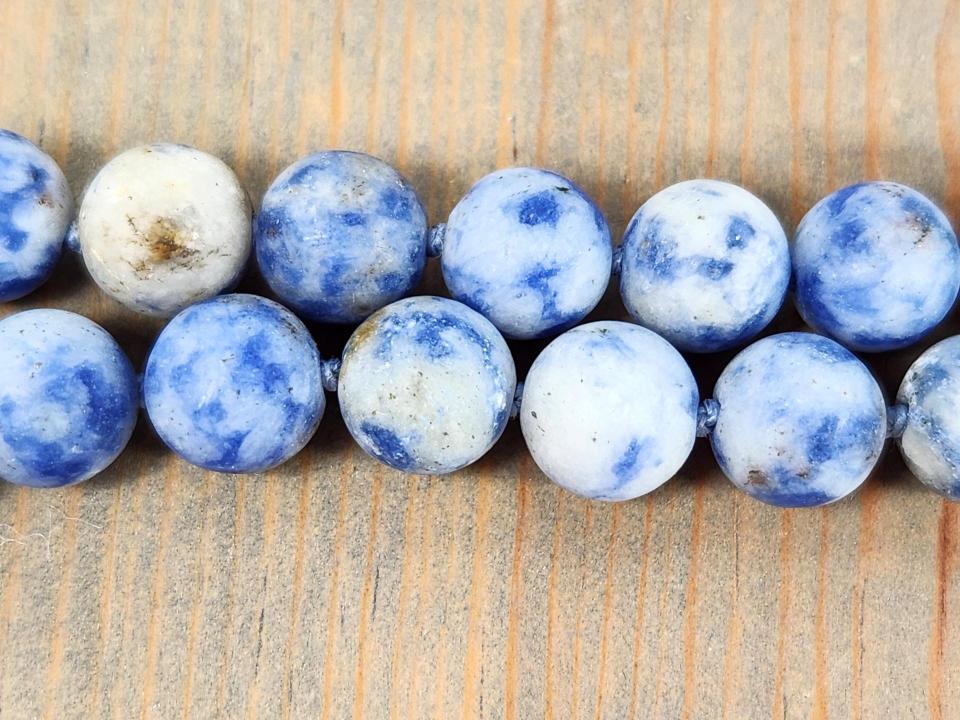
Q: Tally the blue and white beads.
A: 12